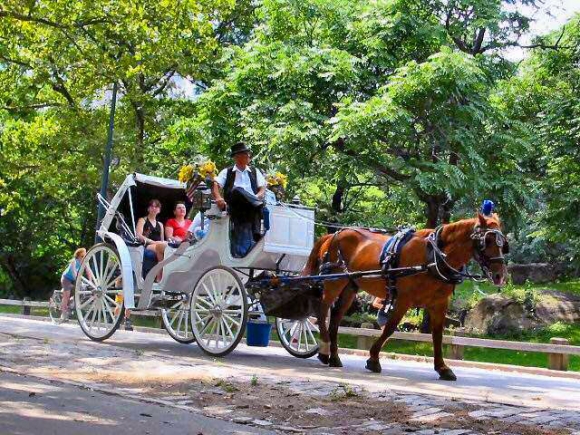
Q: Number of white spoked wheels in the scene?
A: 4